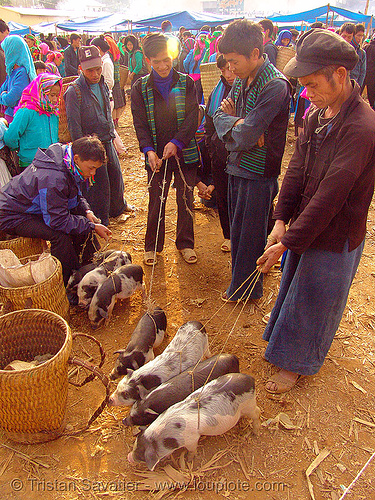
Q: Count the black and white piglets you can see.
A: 7